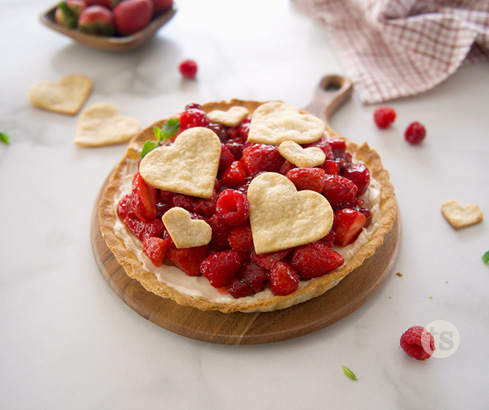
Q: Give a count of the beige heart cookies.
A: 9